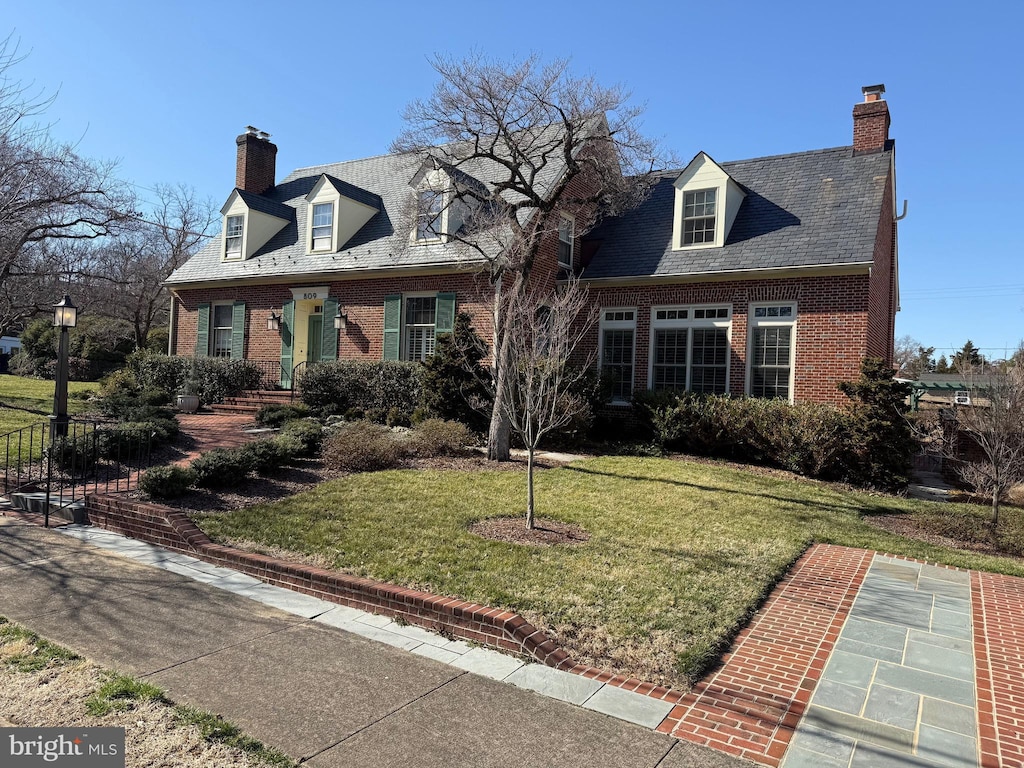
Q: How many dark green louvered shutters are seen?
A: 6